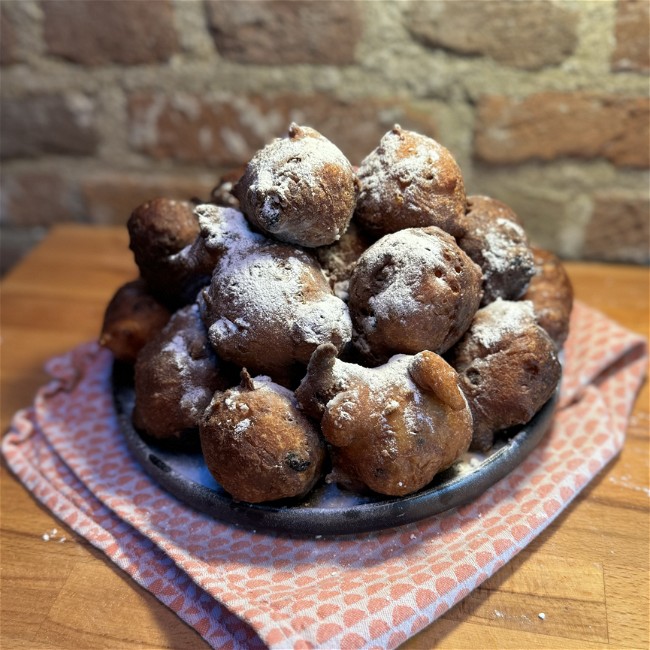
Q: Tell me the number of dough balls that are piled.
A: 14